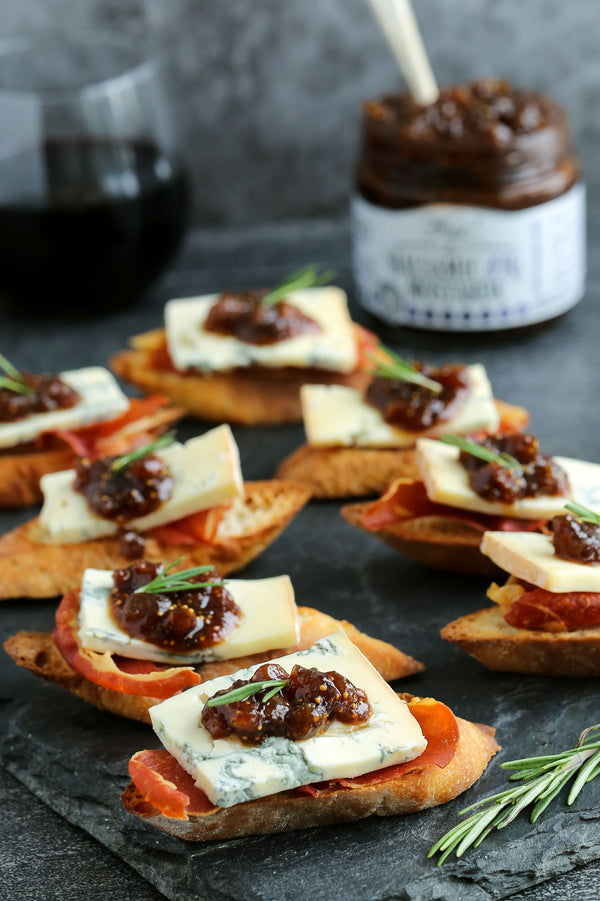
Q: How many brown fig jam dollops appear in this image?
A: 8